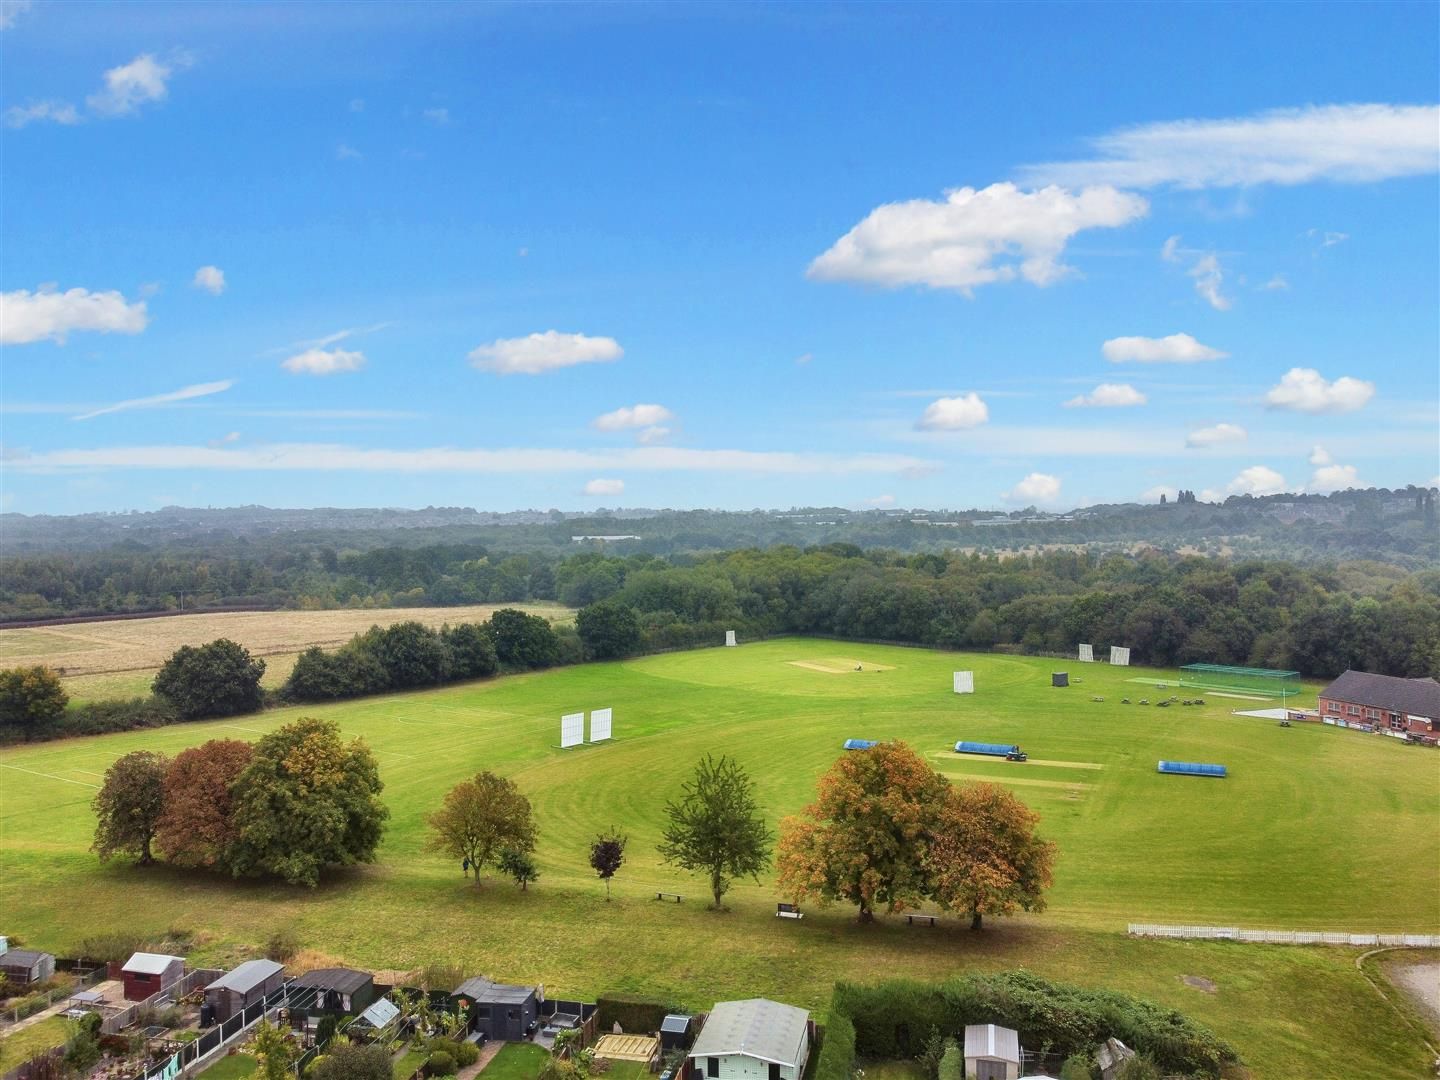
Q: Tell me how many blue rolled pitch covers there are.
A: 3